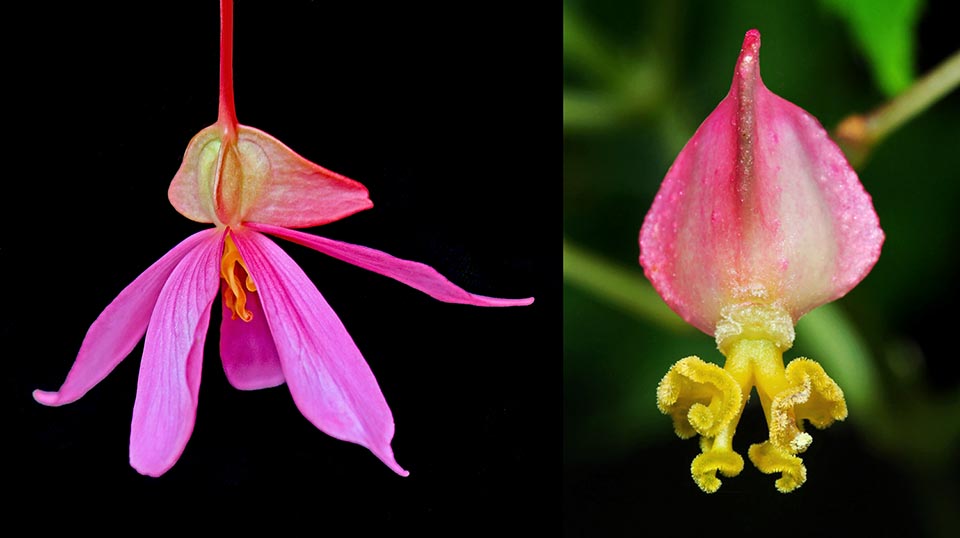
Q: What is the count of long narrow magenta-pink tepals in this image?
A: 5